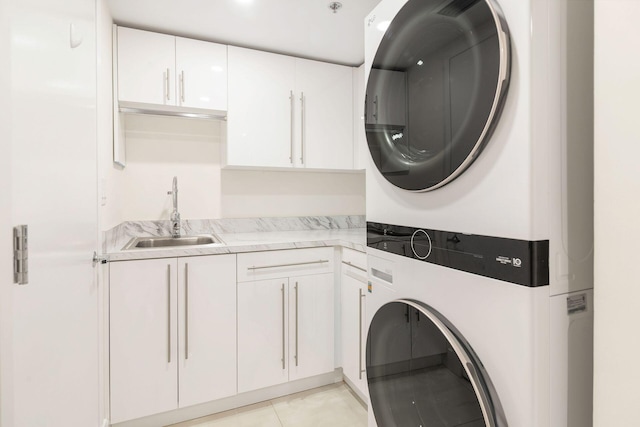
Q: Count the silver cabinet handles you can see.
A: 11